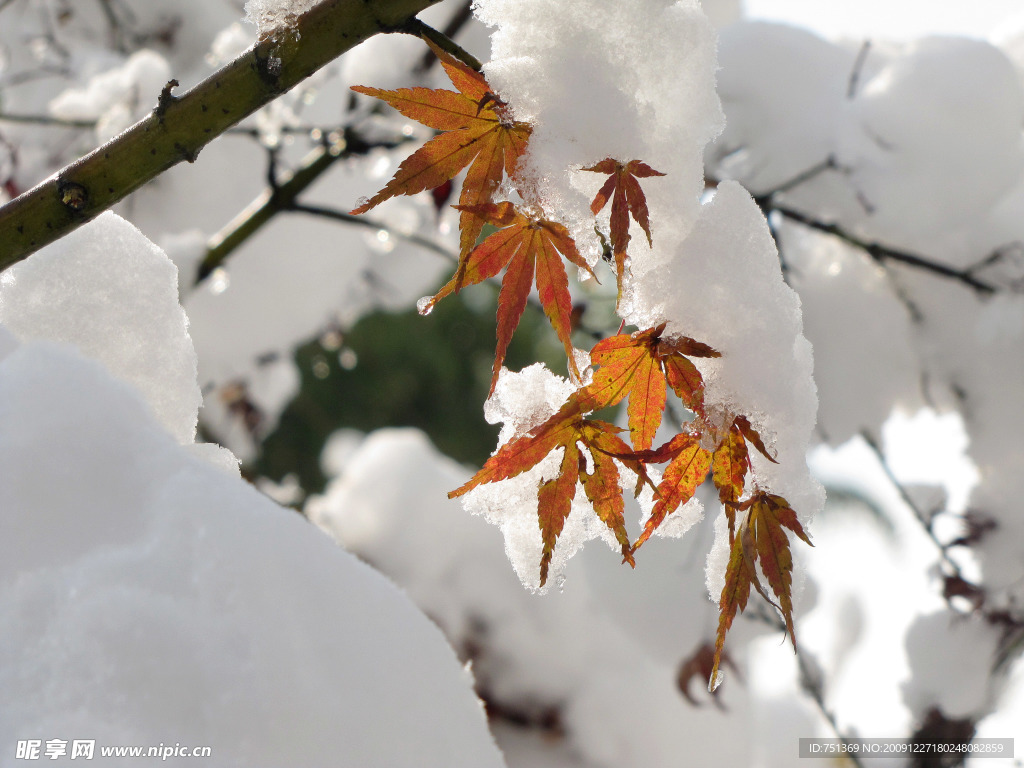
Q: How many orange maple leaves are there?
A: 7